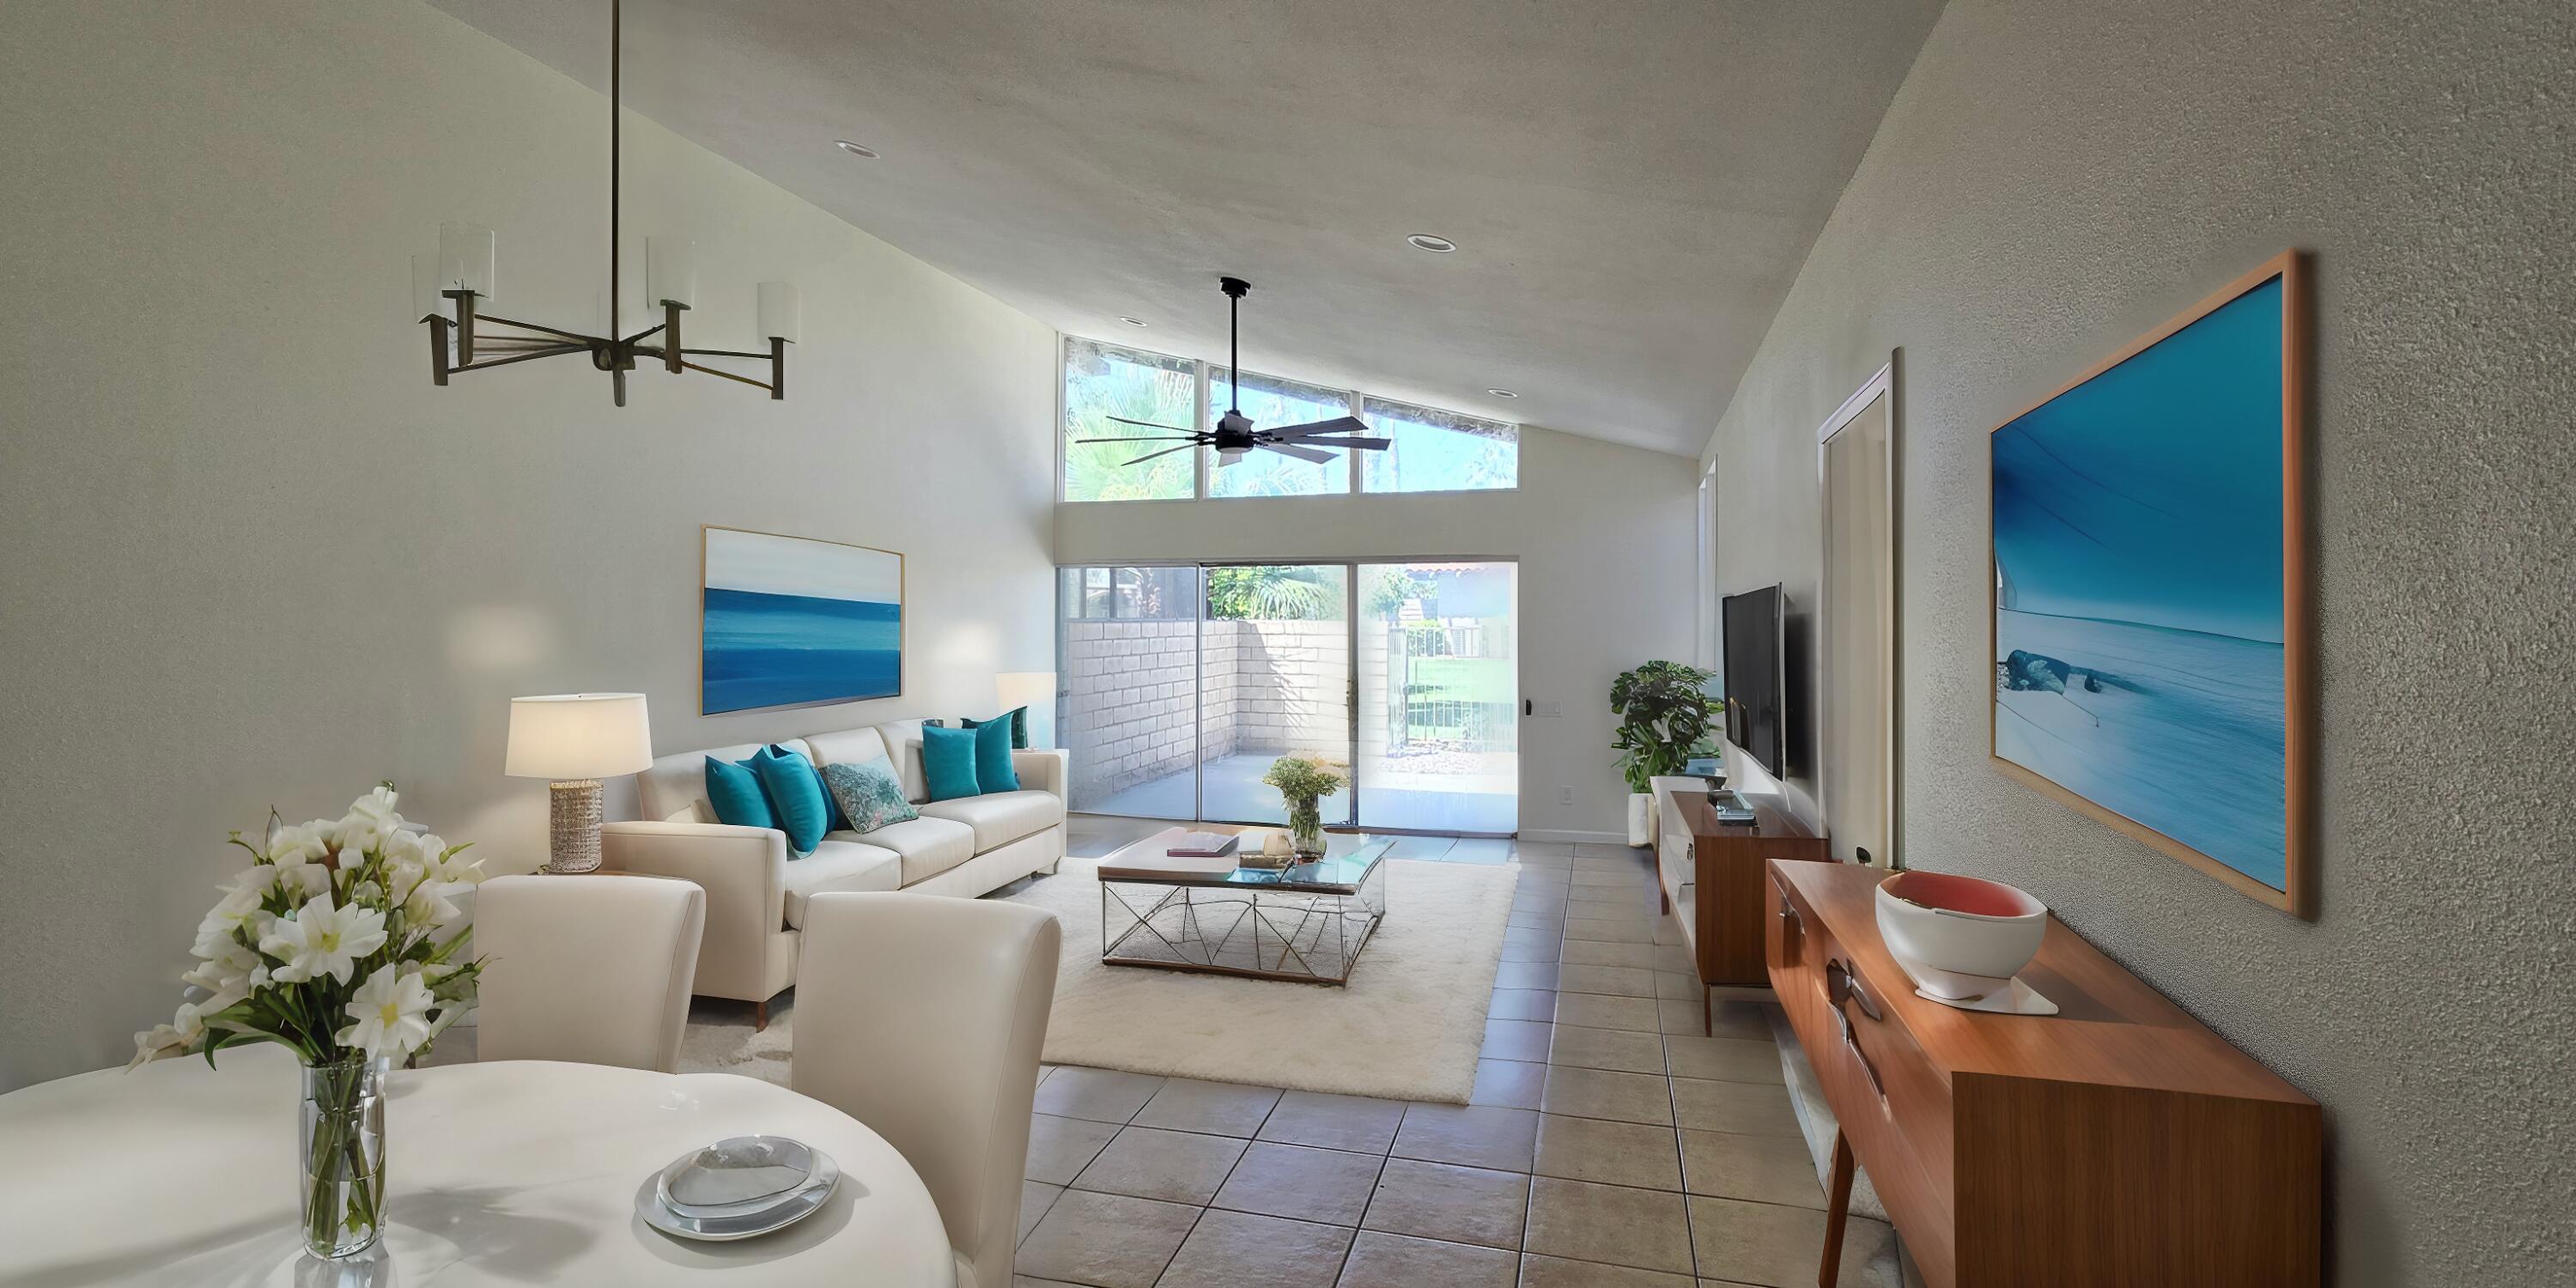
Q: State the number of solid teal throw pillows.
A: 4